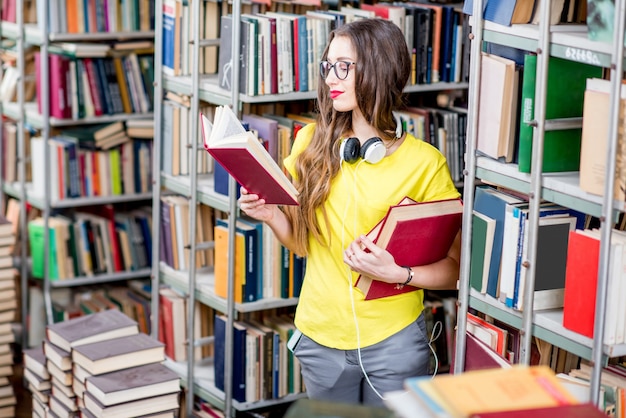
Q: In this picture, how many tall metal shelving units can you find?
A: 3